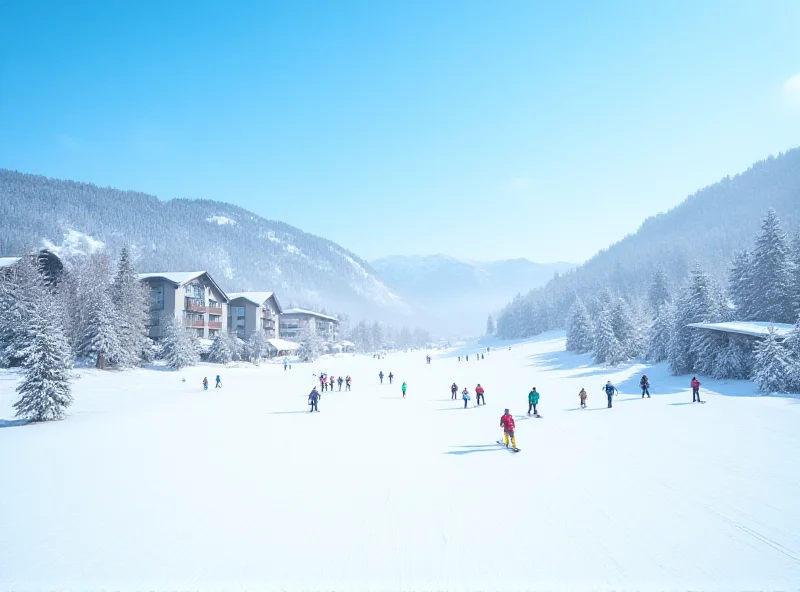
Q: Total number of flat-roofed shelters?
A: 1